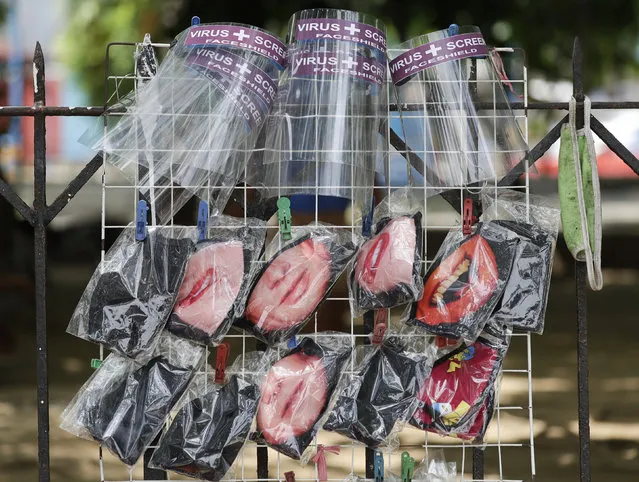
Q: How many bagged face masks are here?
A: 11